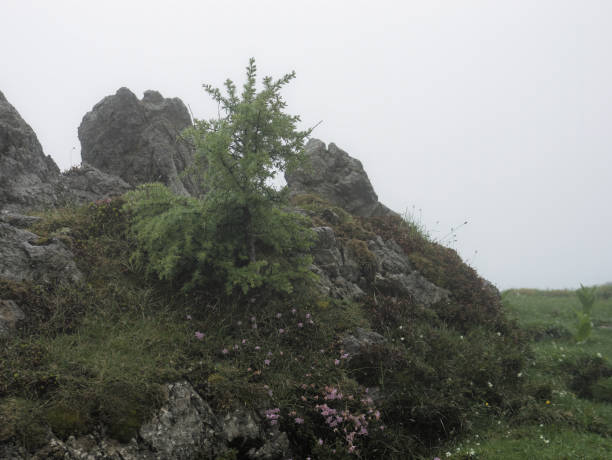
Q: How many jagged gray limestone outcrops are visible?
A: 3